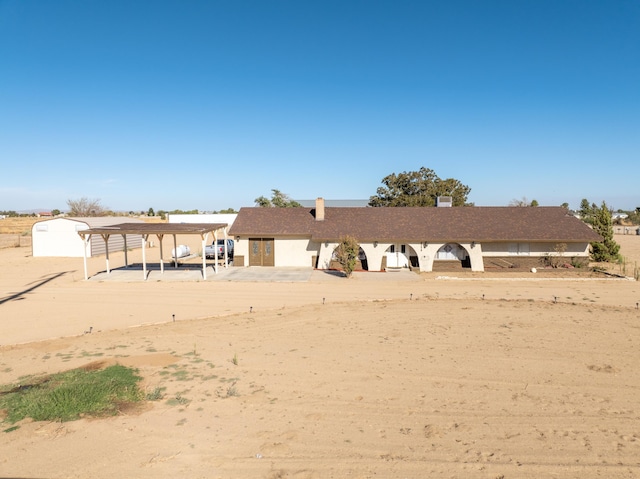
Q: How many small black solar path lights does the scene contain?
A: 8